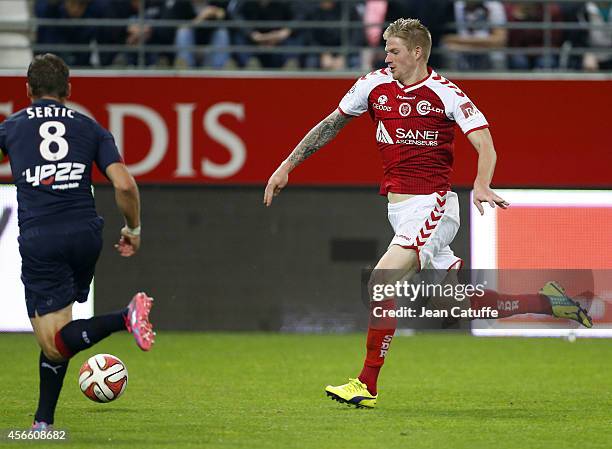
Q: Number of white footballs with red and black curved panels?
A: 1